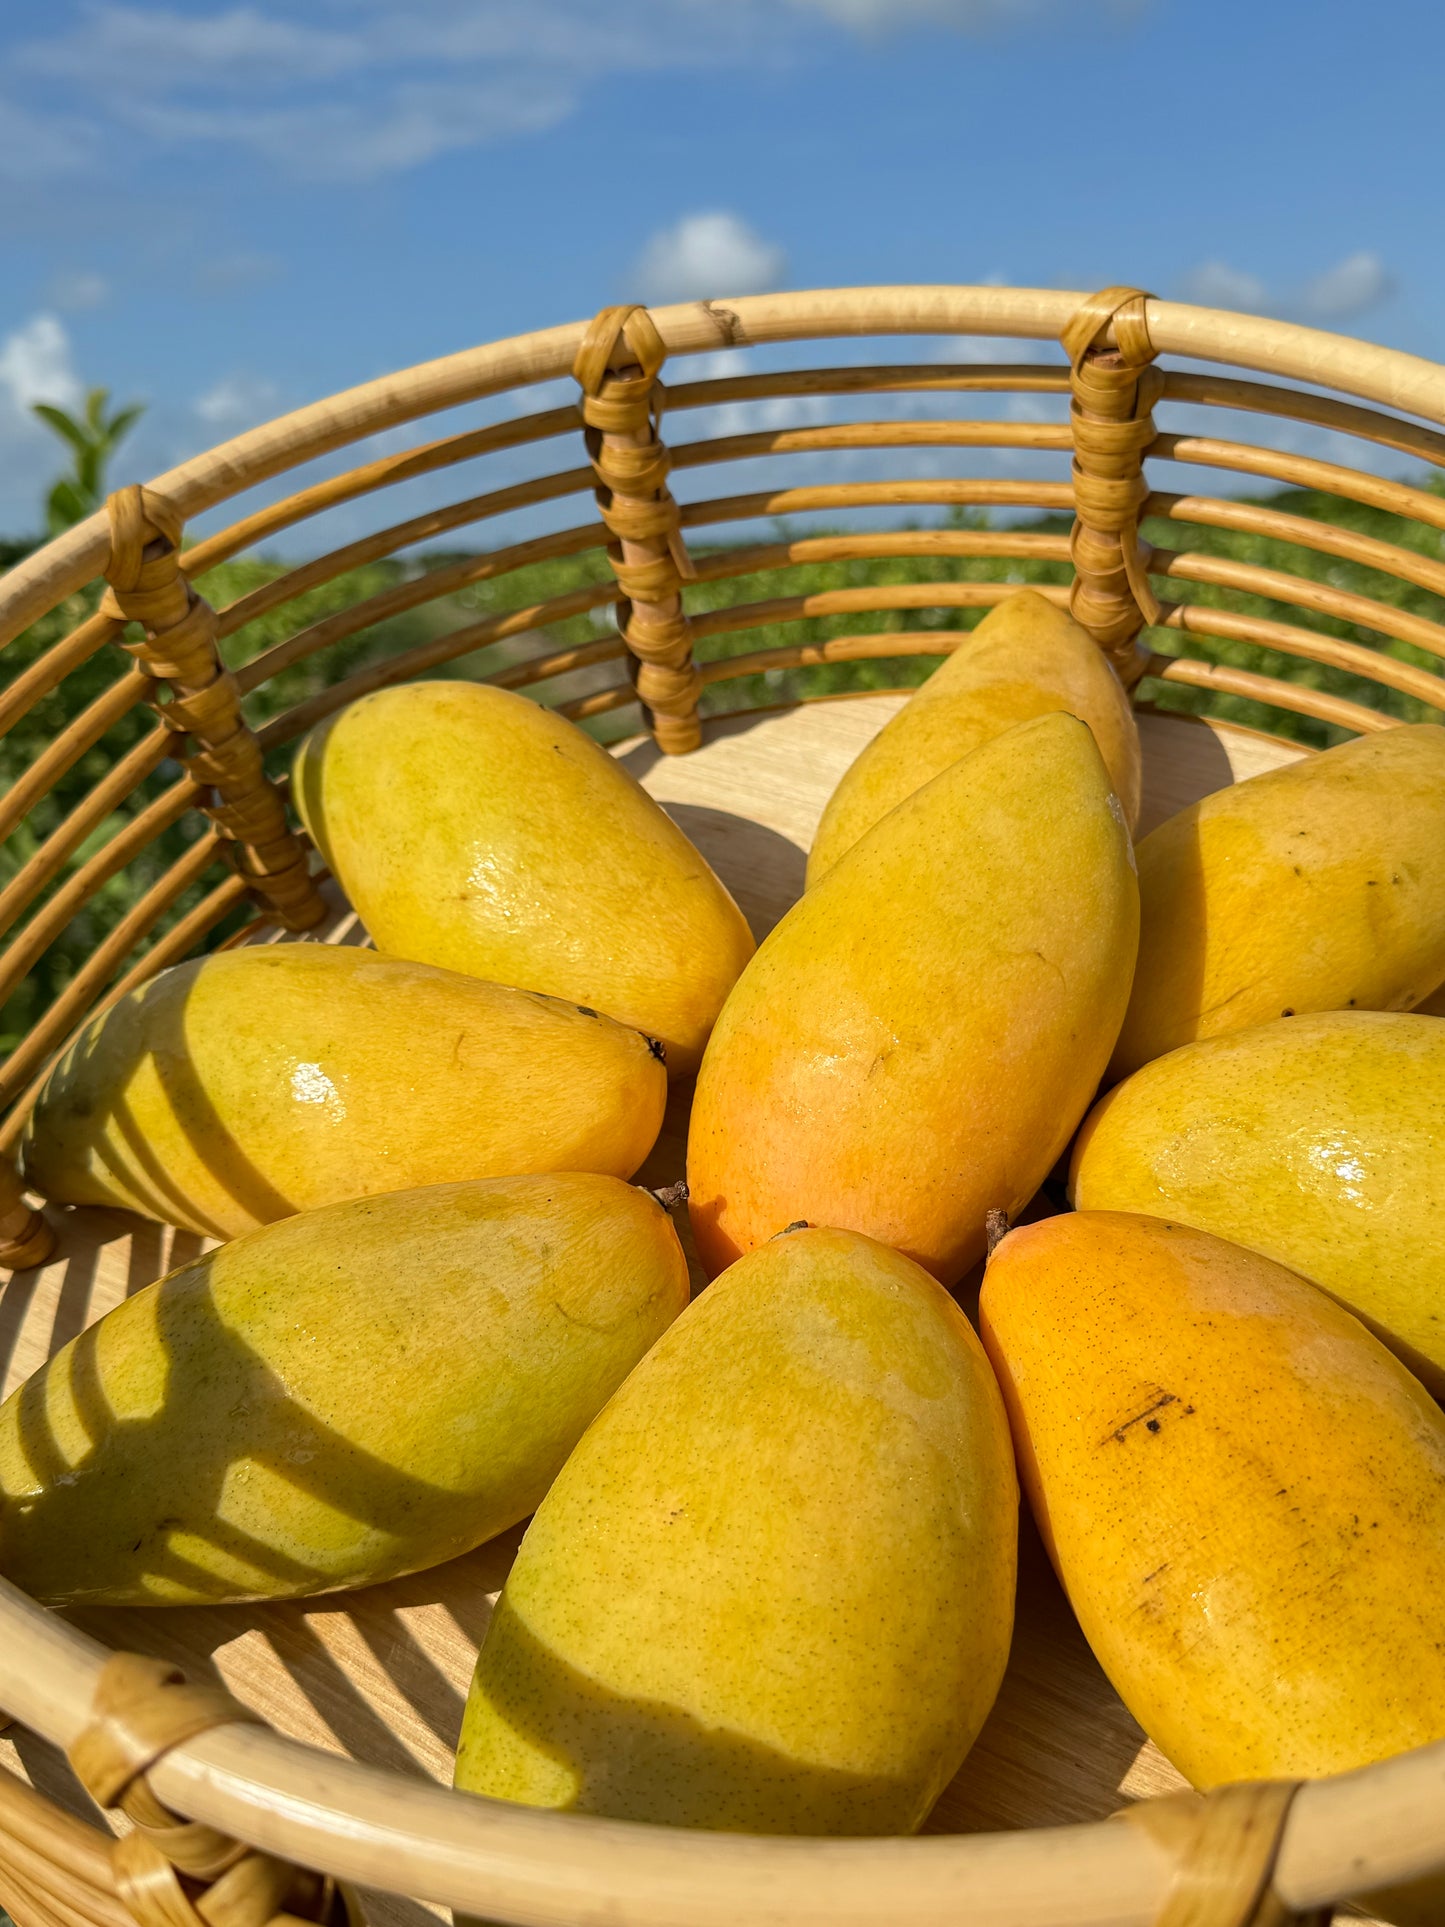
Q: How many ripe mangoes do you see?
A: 9